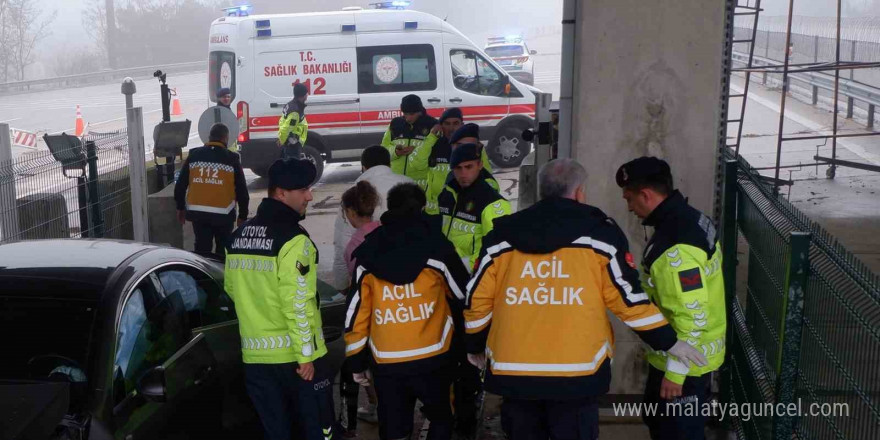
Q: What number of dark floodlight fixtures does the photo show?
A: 2